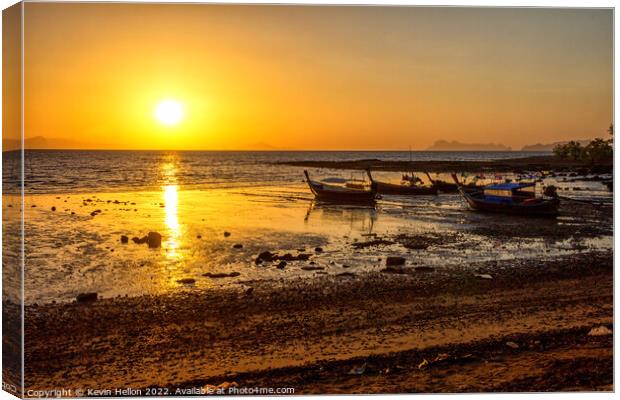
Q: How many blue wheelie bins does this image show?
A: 0